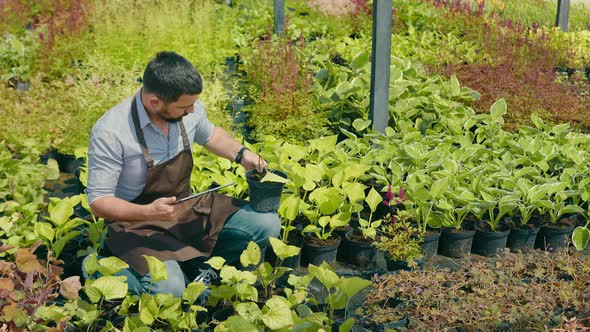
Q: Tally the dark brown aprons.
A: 1